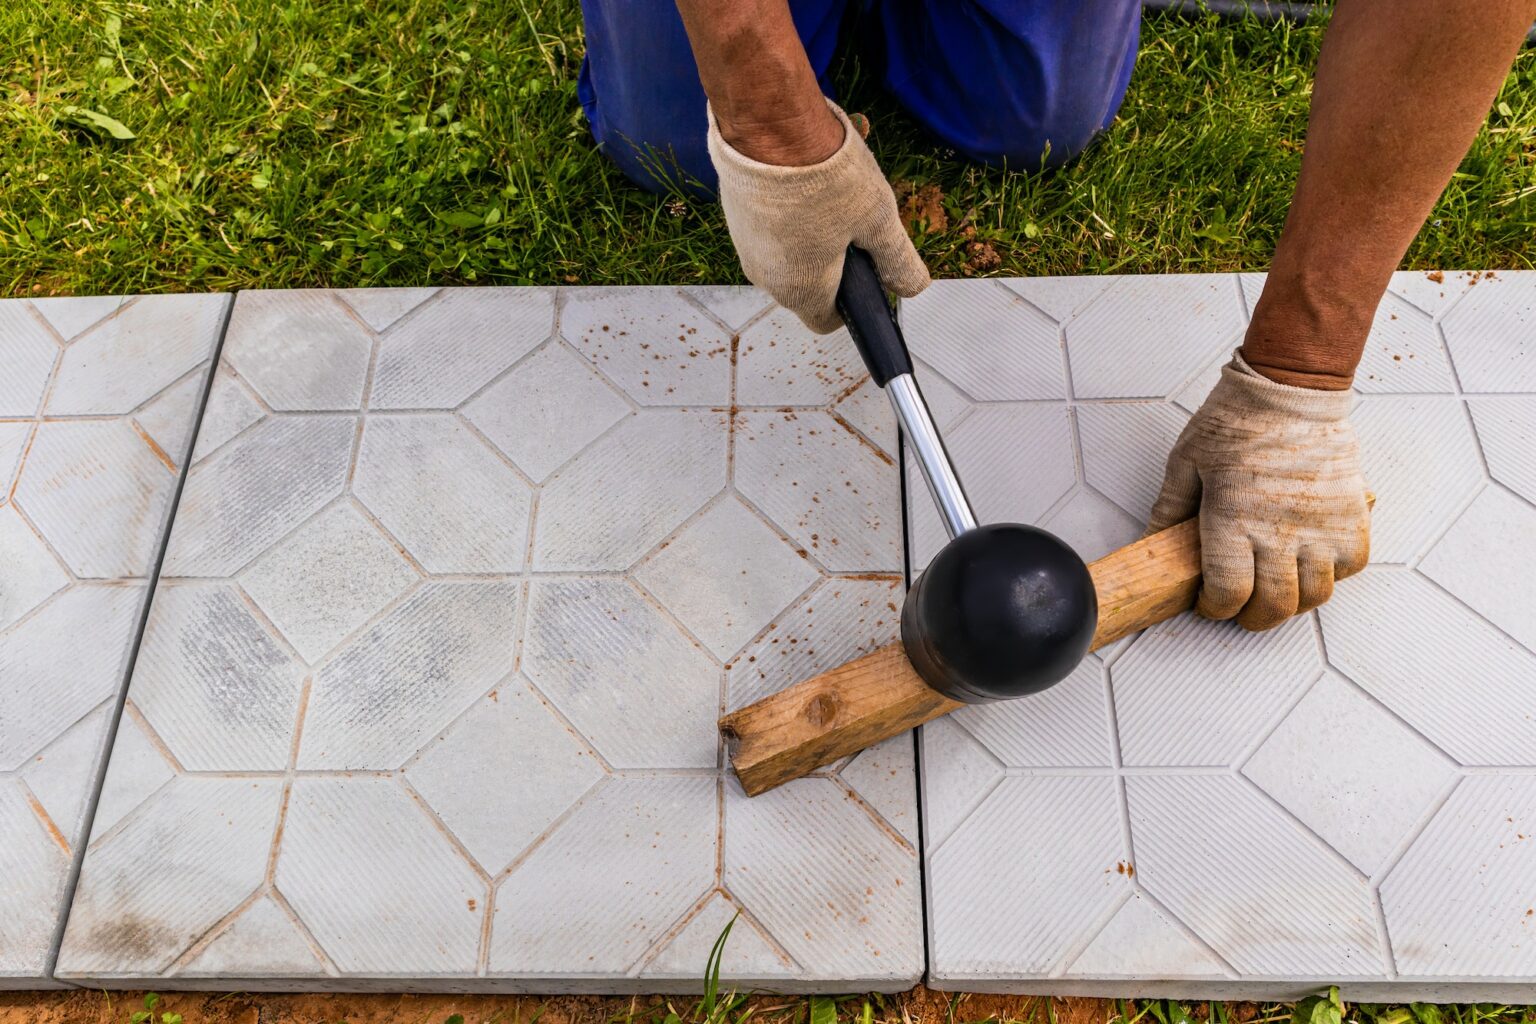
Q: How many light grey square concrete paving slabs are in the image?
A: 3